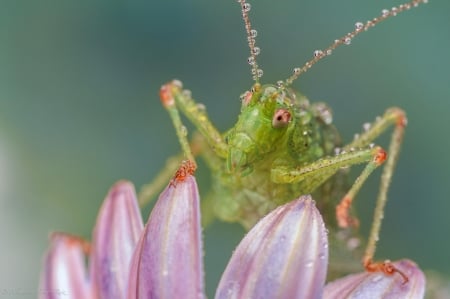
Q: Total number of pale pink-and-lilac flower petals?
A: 5